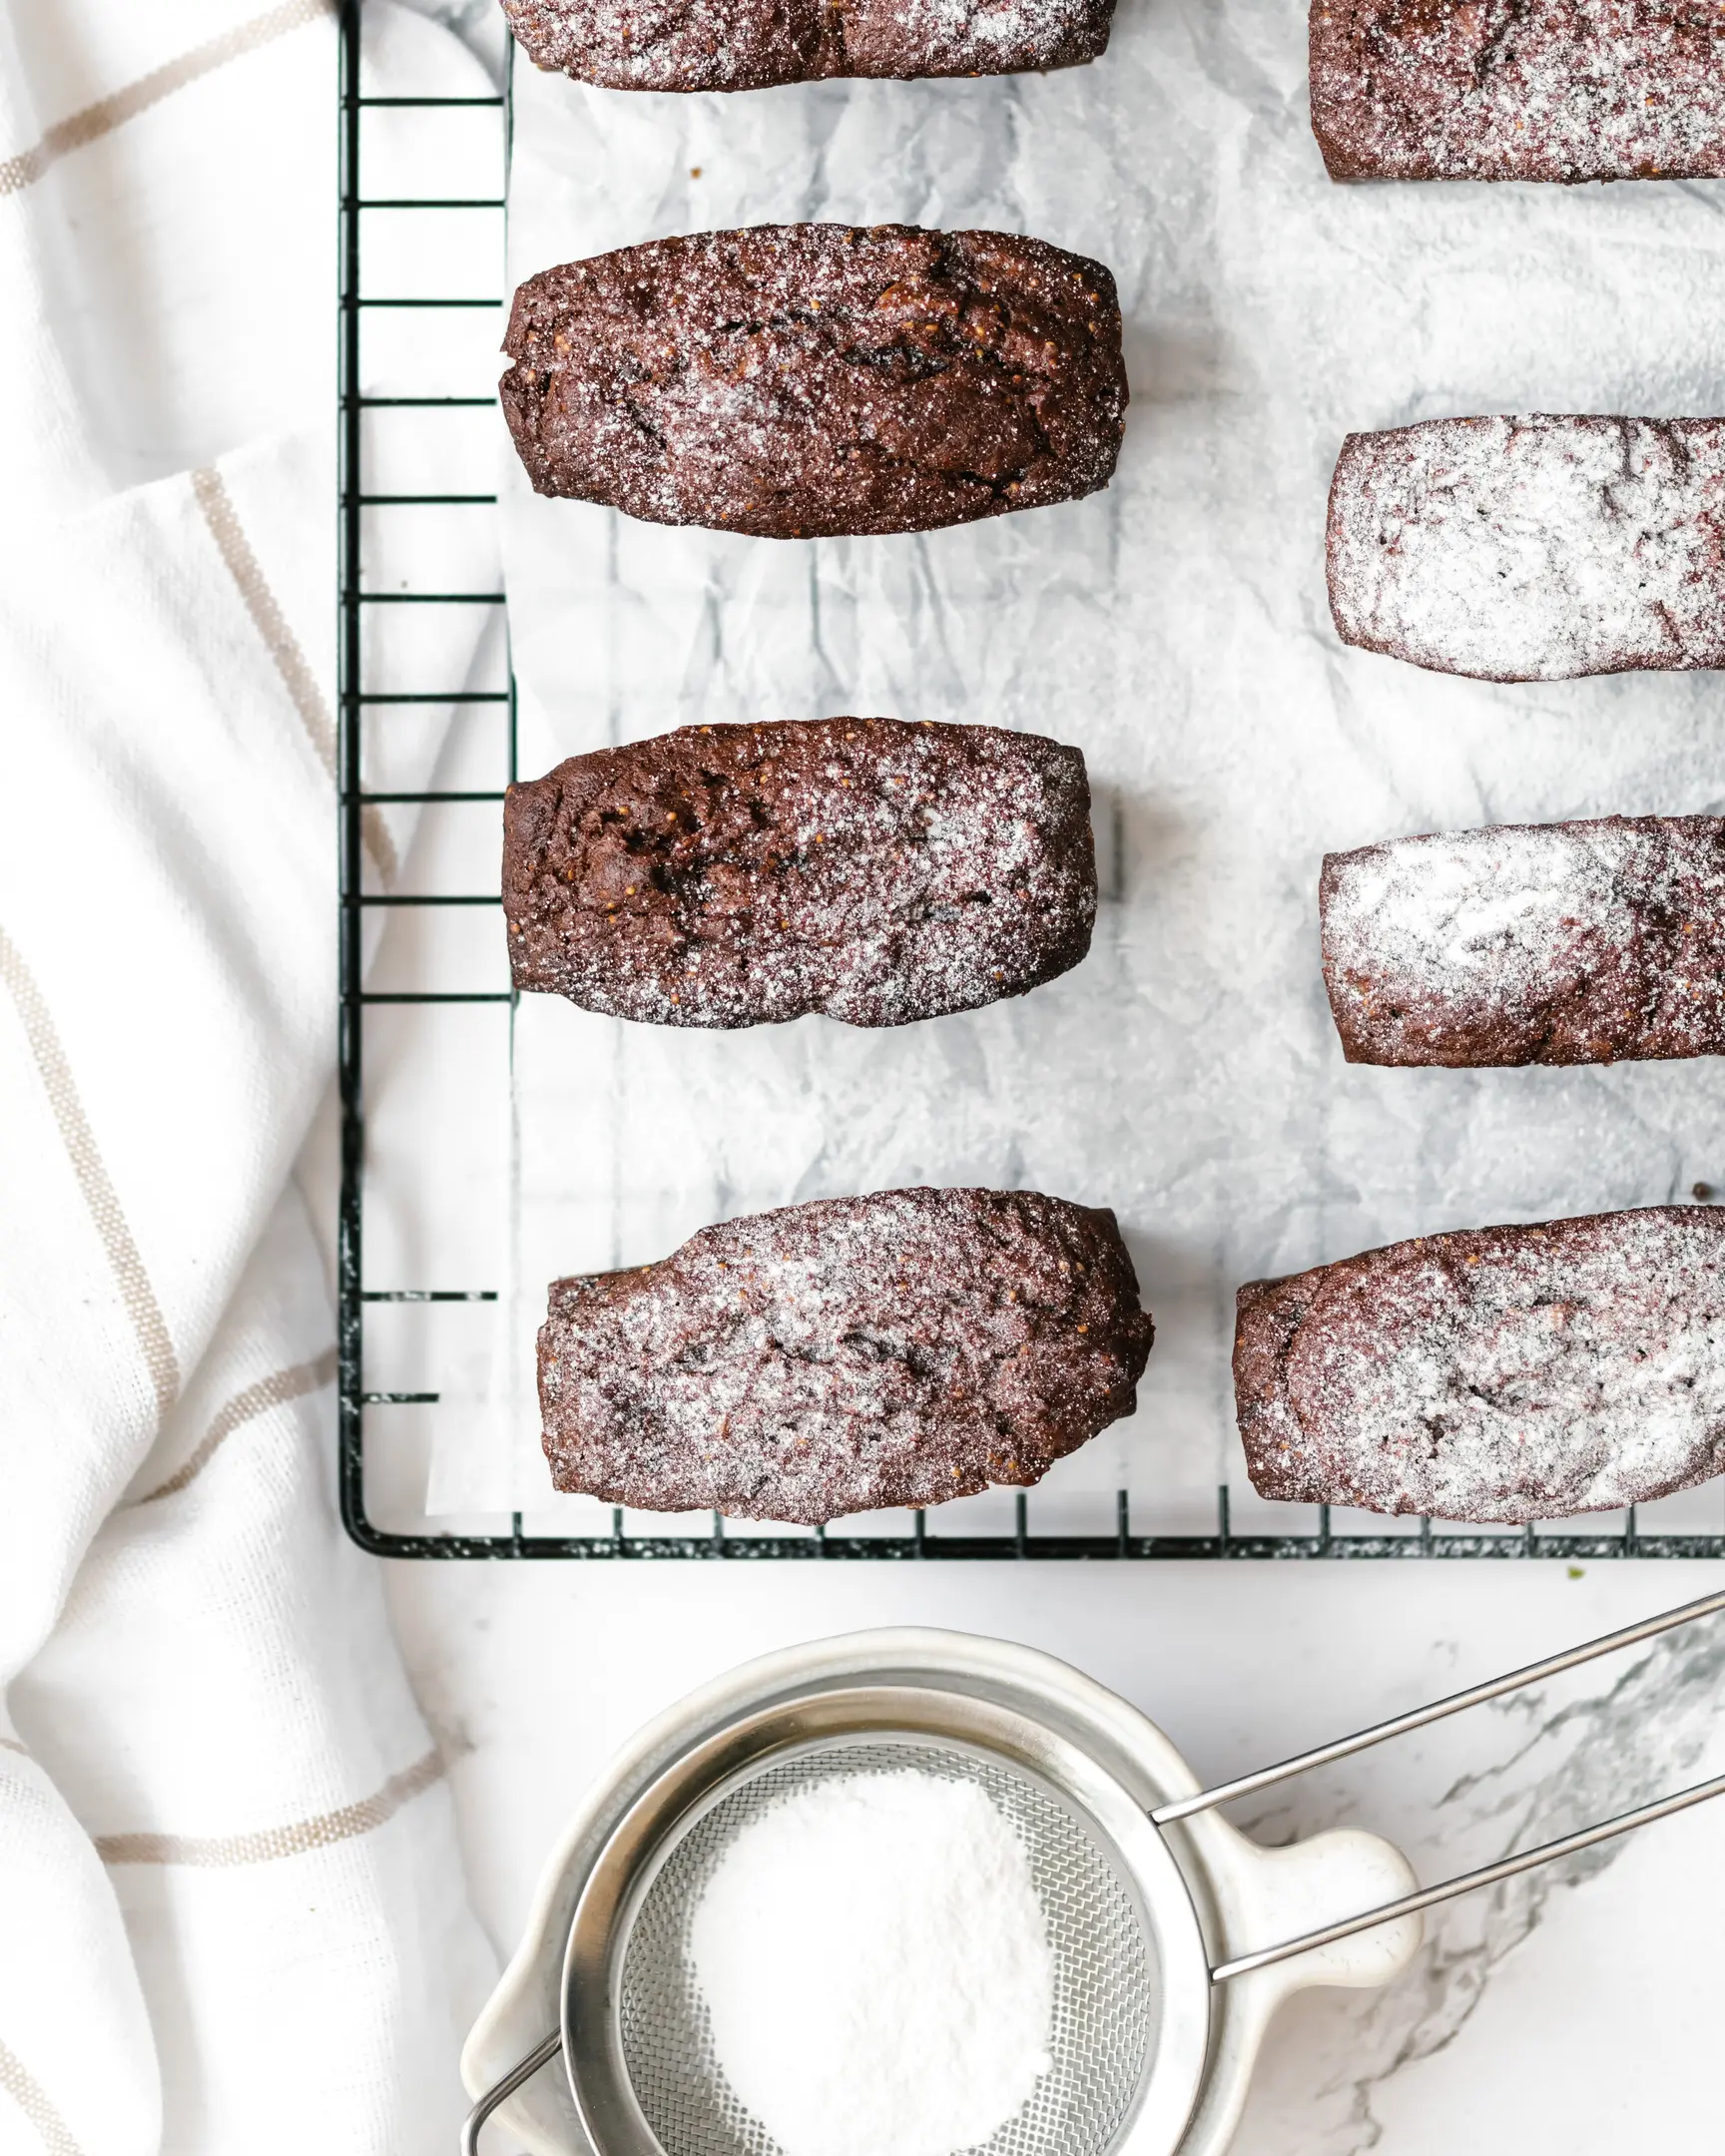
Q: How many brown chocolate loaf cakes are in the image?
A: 8